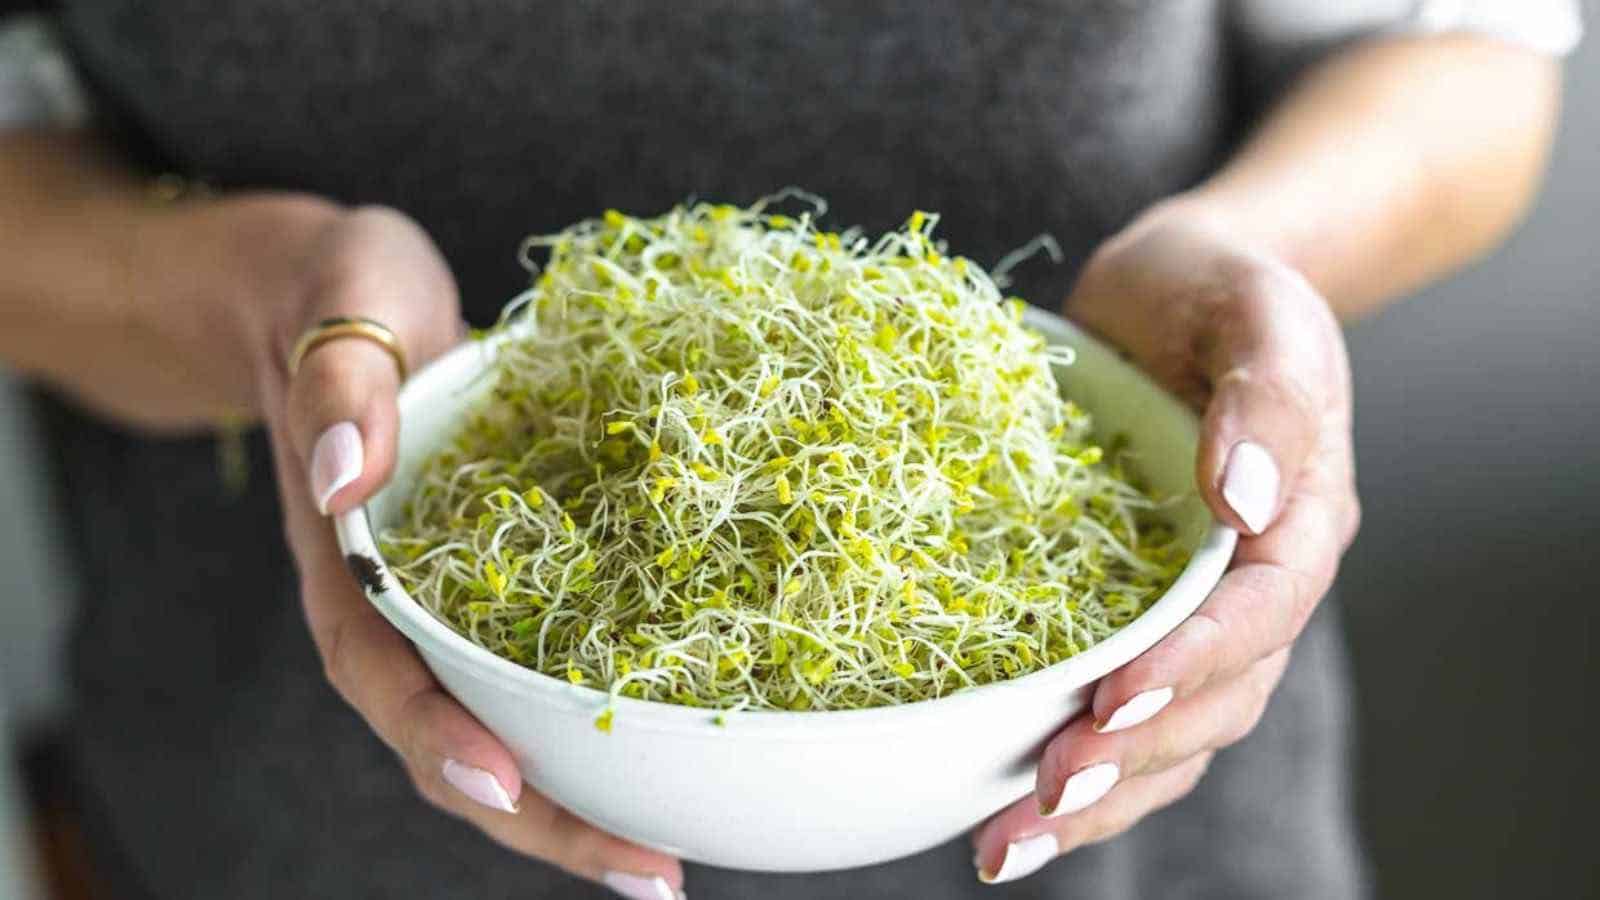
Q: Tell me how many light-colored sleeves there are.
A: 2